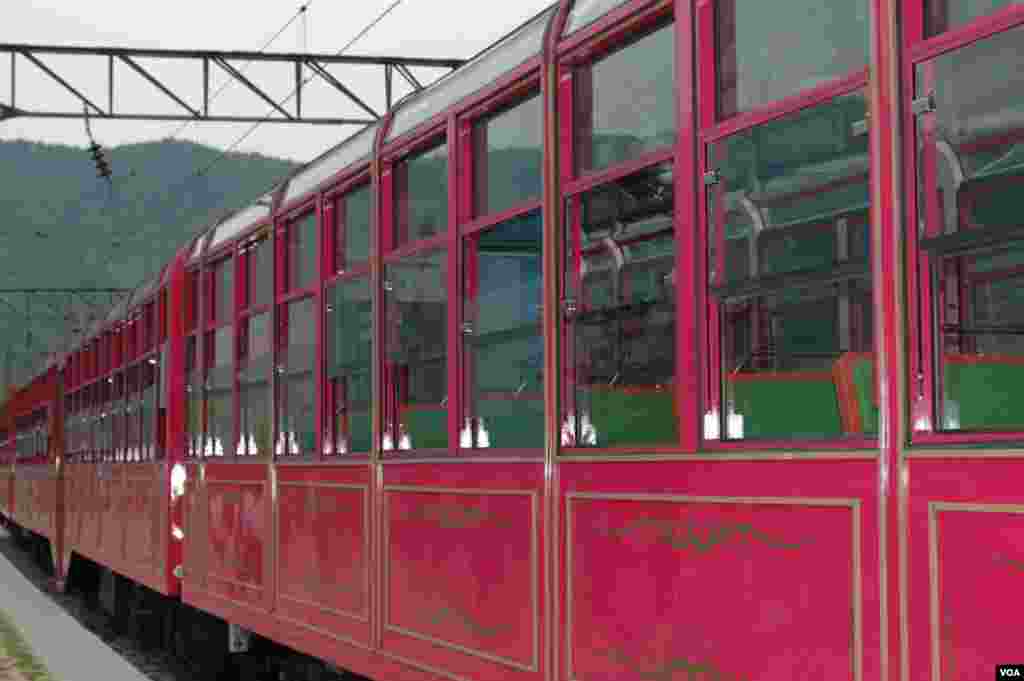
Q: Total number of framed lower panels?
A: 5